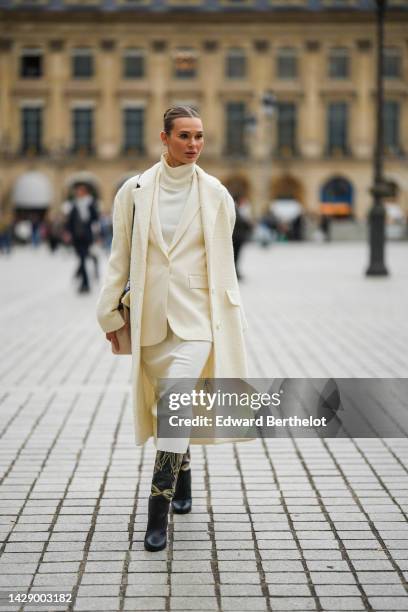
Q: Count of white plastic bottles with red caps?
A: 0